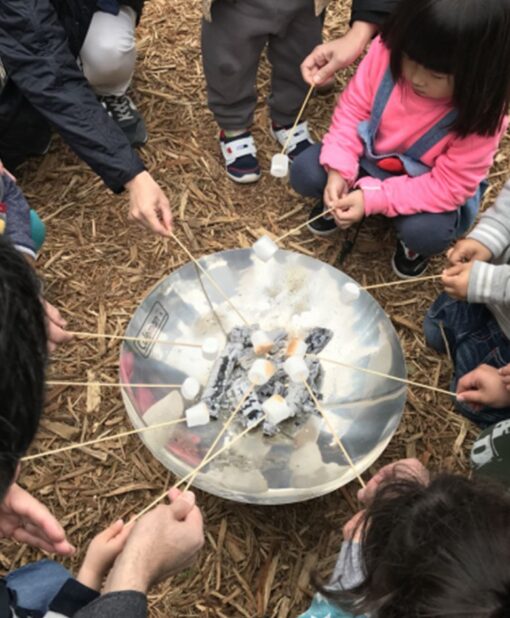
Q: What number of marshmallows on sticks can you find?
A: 11